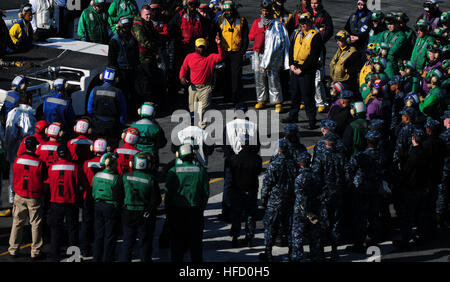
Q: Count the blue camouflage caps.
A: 13